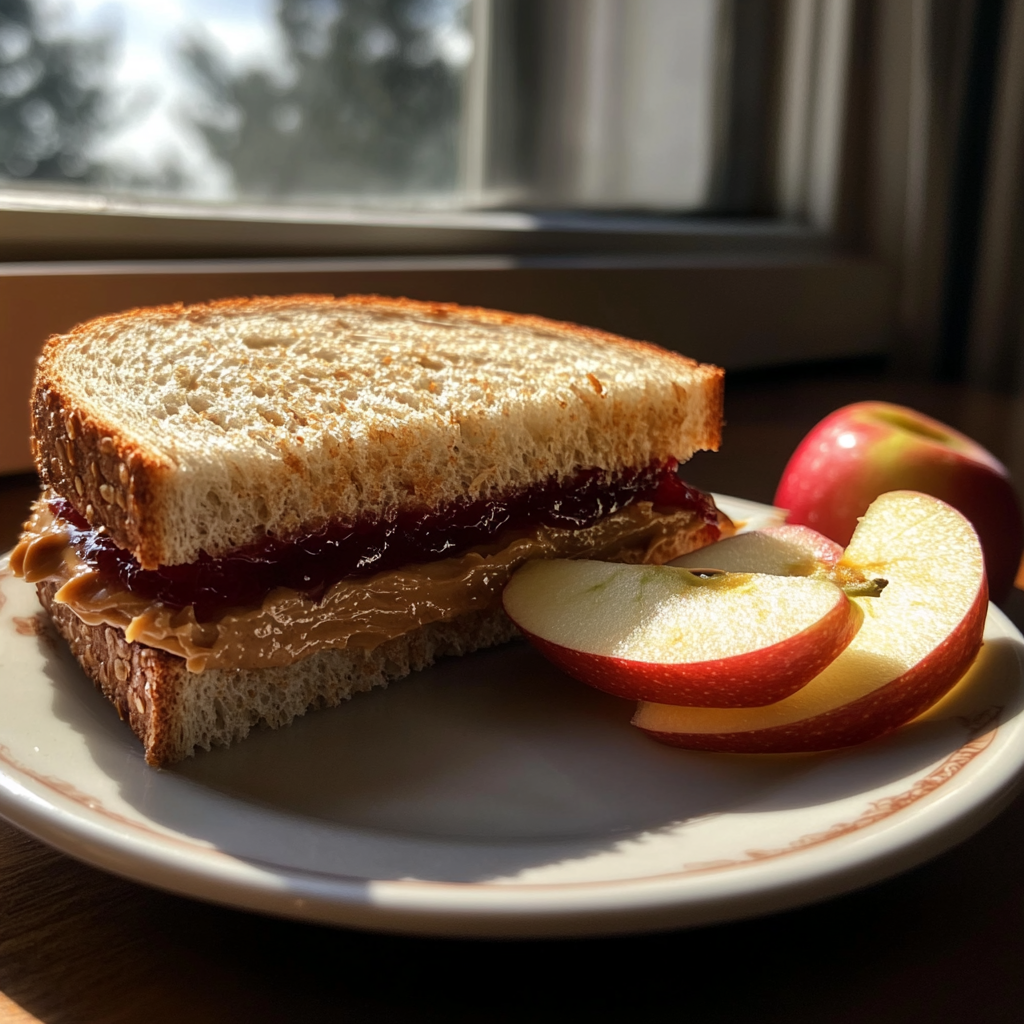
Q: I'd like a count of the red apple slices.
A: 3